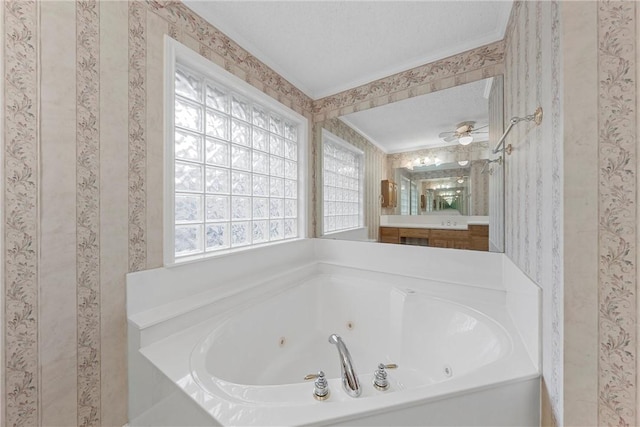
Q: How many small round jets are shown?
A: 3